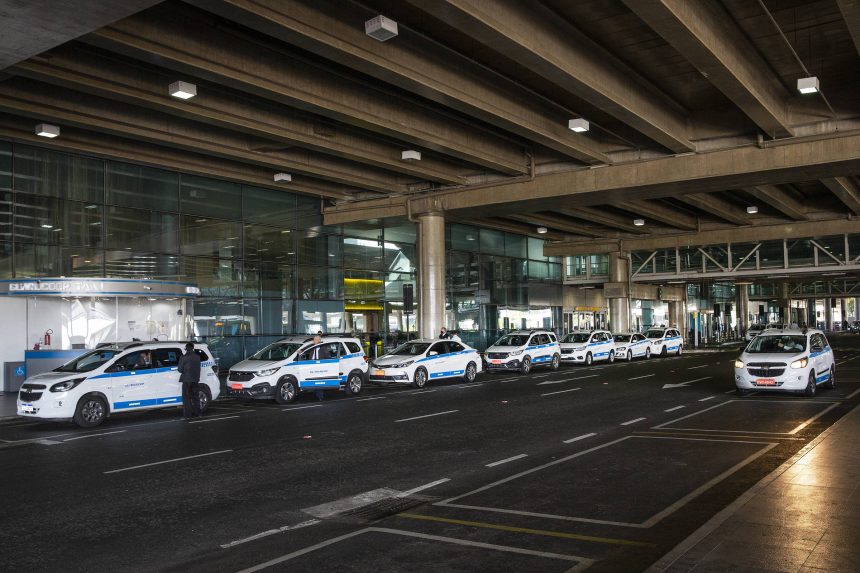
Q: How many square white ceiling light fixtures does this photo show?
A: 10